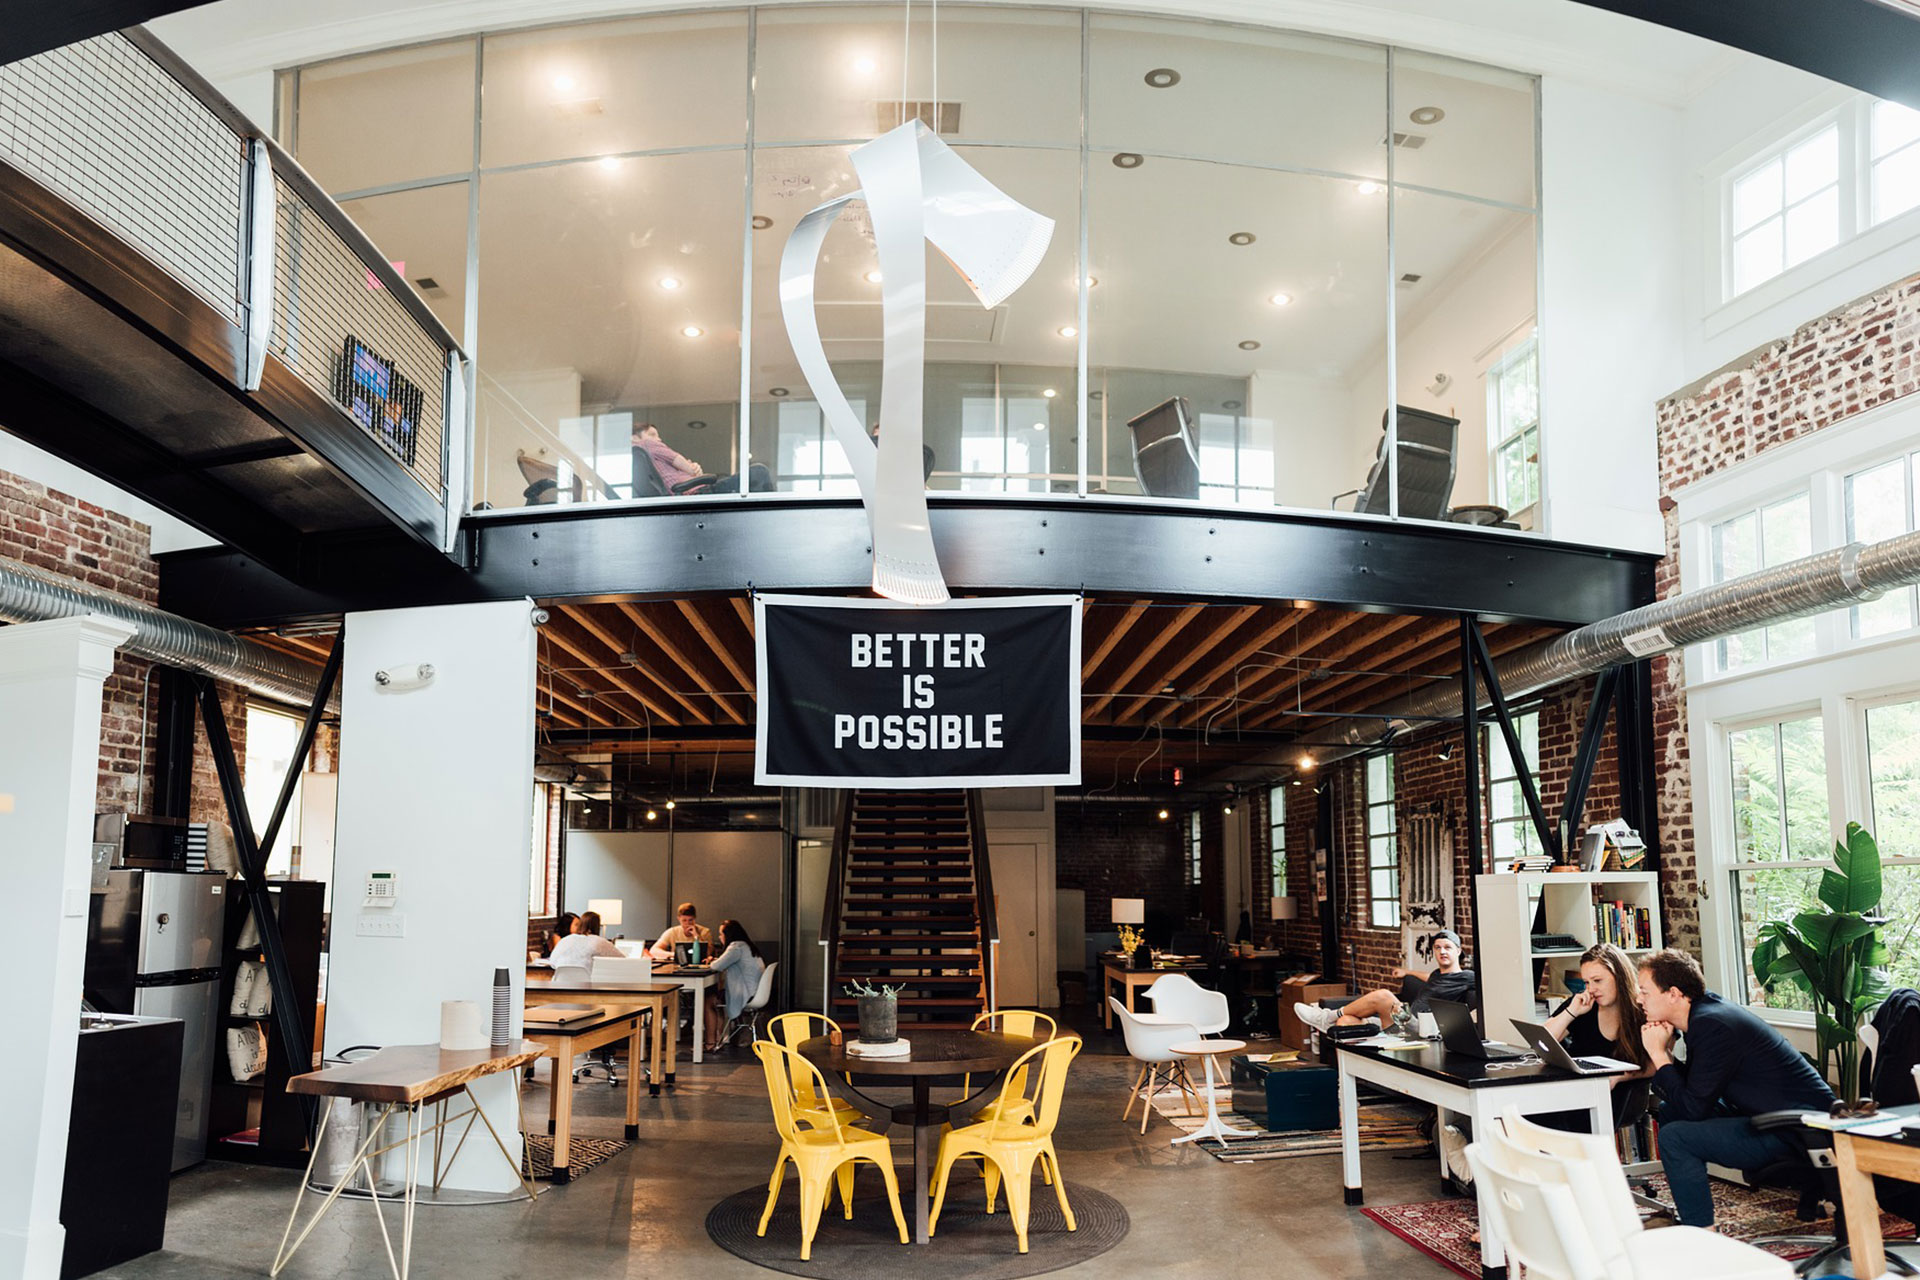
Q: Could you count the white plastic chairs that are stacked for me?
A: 3